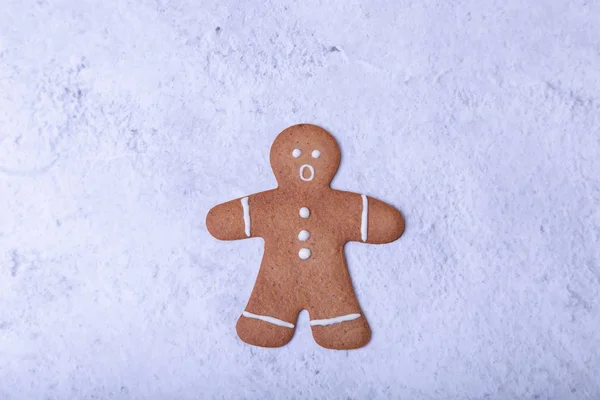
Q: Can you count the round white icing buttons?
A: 3